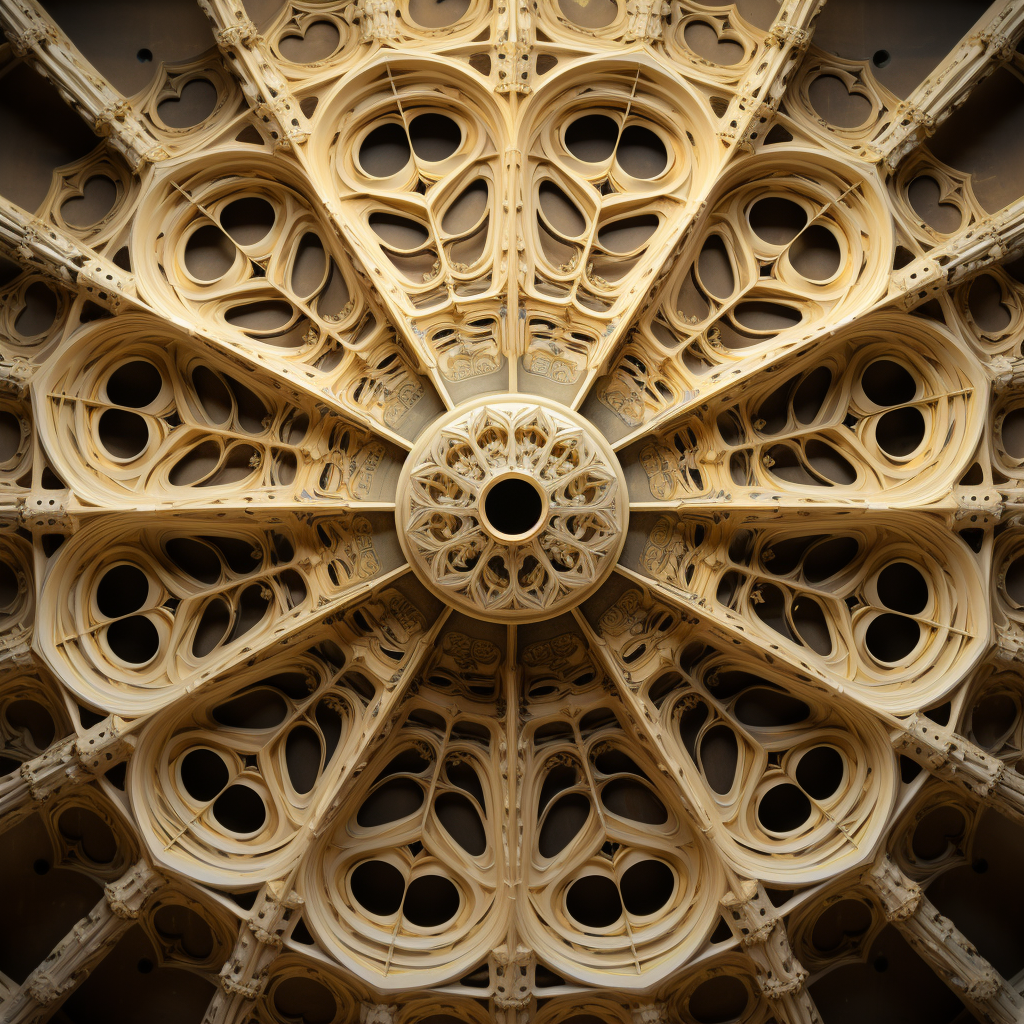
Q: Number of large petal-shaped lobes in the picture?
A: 12